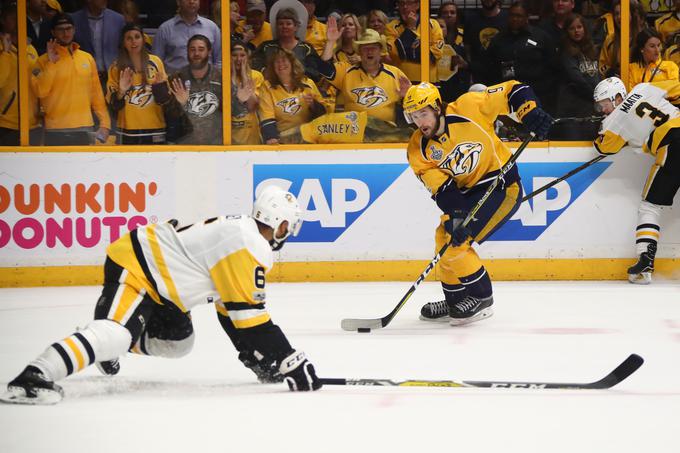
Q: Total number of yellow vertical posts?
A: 4